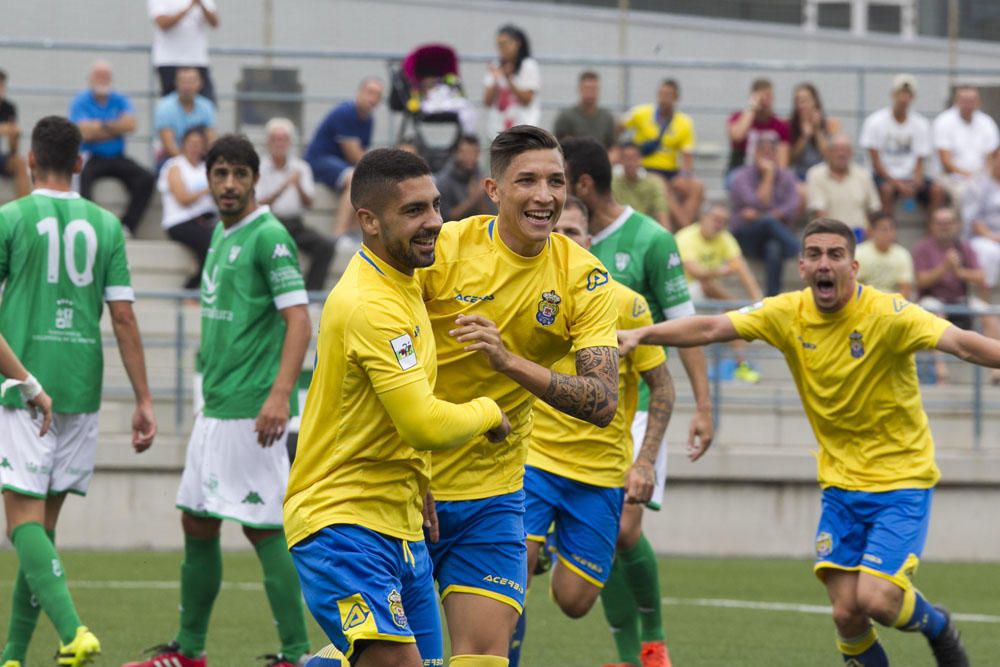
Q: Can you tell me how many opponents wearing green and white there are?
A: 3